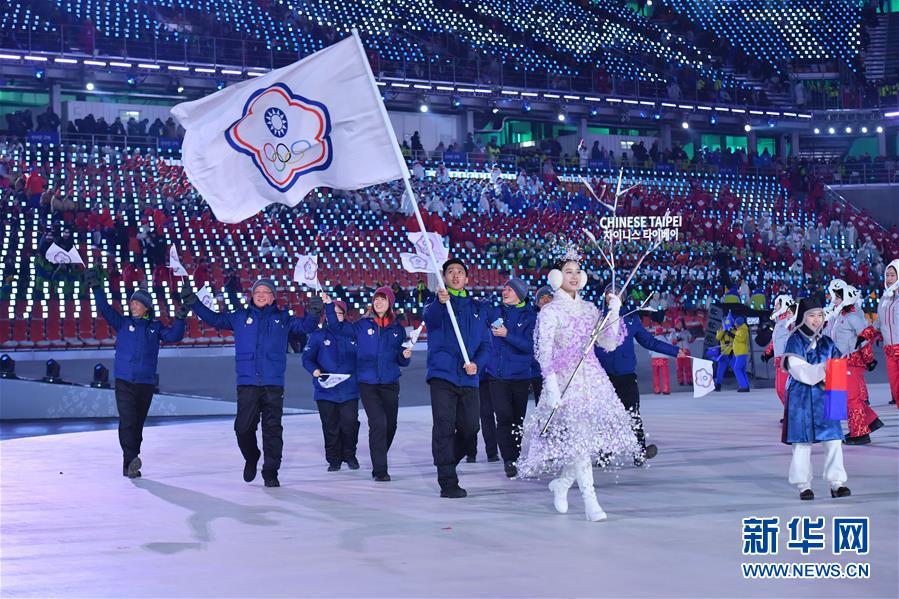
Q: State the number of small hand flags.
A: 9